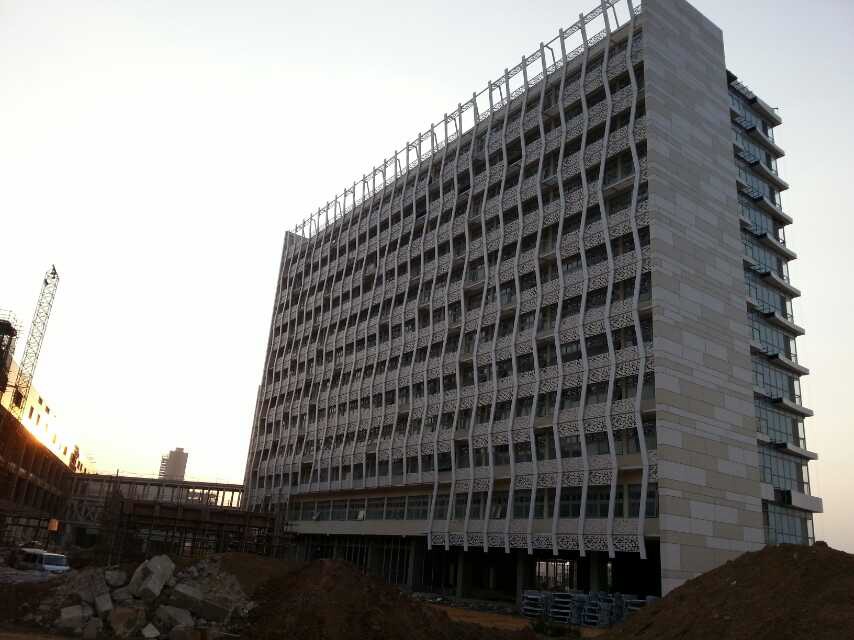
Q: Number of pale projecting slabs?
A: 11